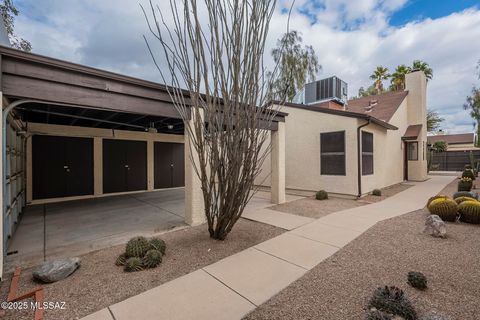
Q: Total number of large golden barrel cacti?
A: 4